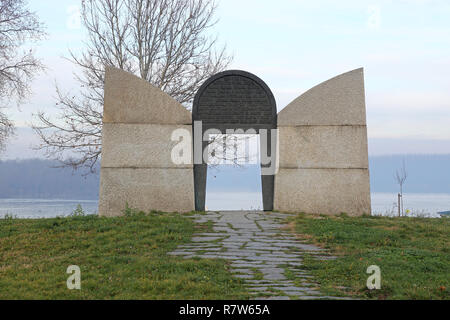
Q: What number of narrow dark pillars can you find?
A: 2